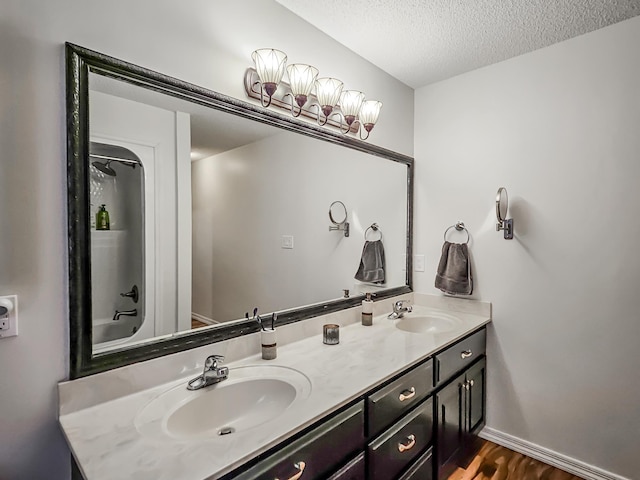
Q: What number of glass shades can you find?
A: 5